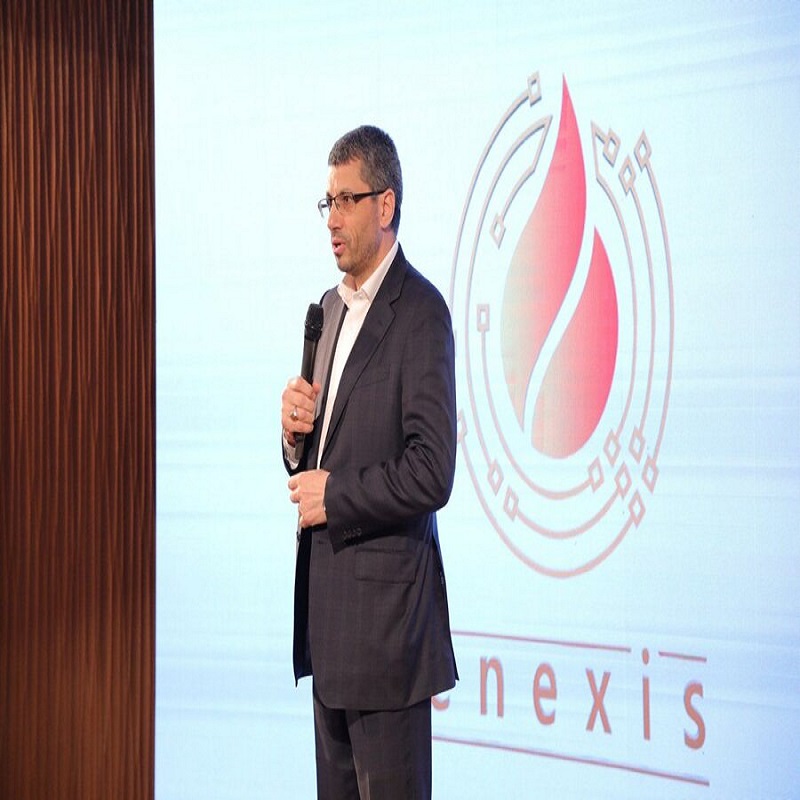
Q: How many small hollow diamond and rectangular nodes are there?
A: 15